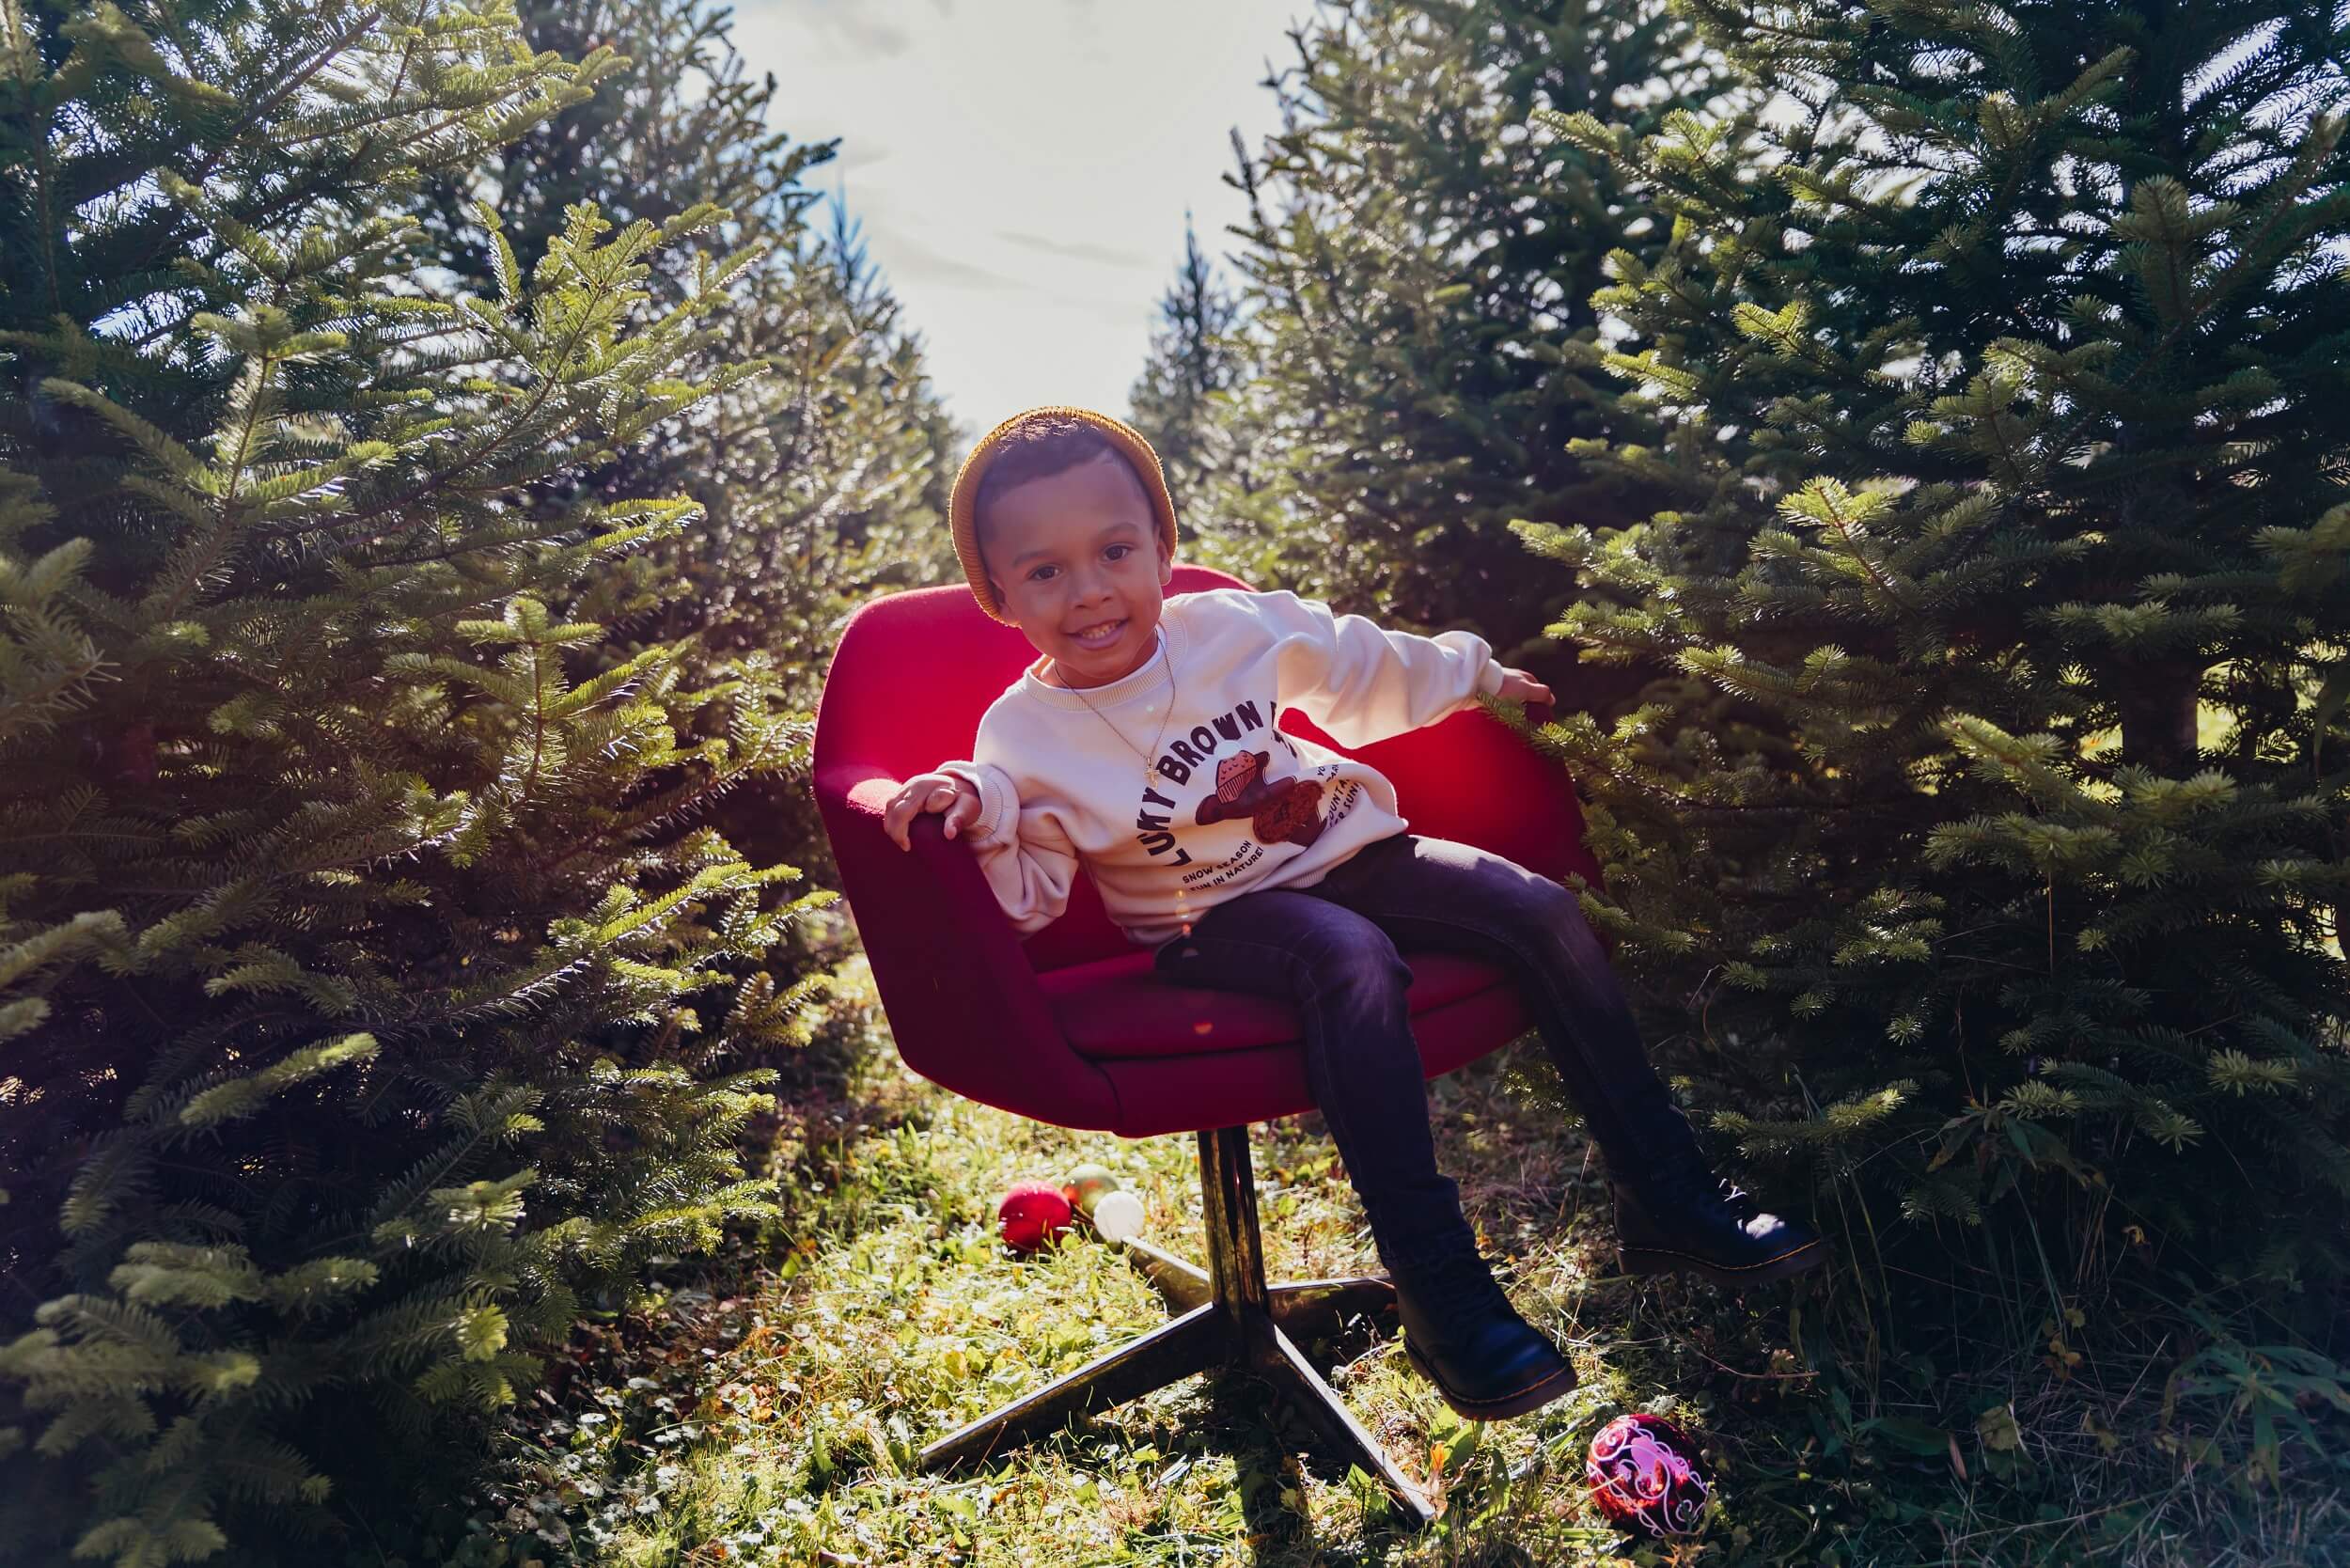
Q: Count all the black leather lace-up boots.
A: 2